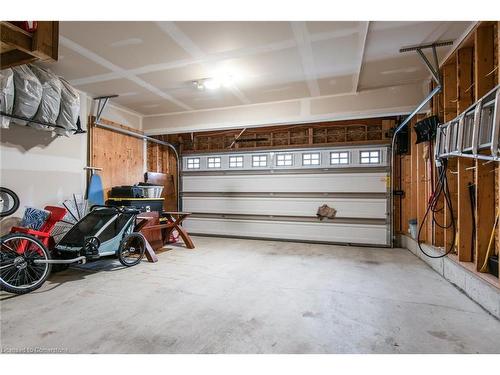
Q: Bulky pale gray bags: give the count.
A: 4